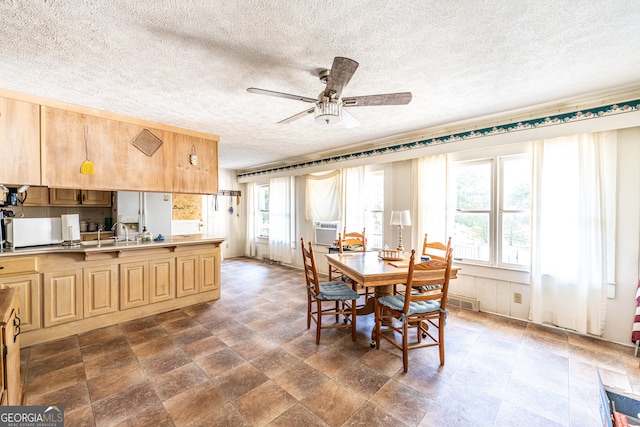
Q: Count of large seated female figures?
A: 0